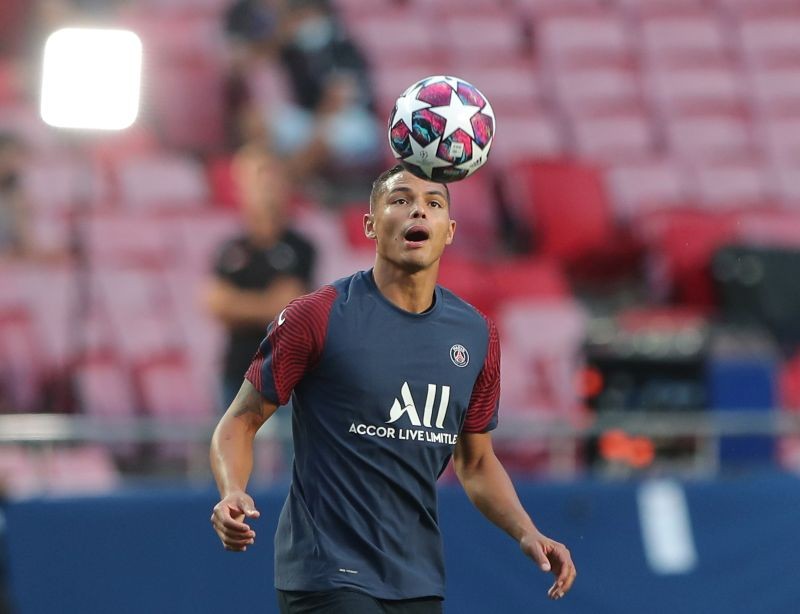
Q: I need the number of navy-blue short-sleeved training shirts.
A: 1